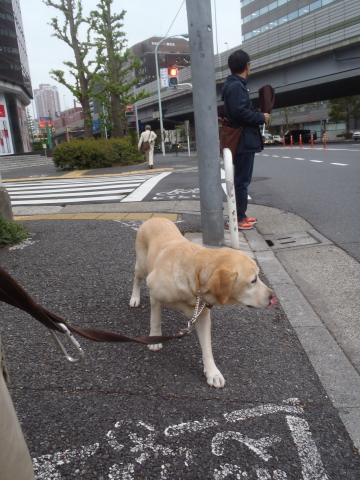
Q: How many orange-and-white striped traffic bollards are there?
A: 5